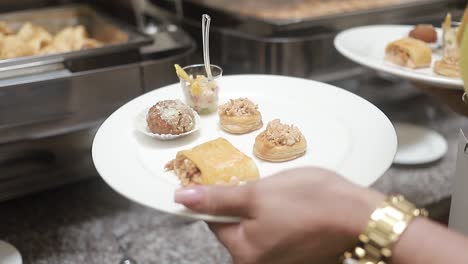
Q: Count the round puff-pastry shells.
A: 2